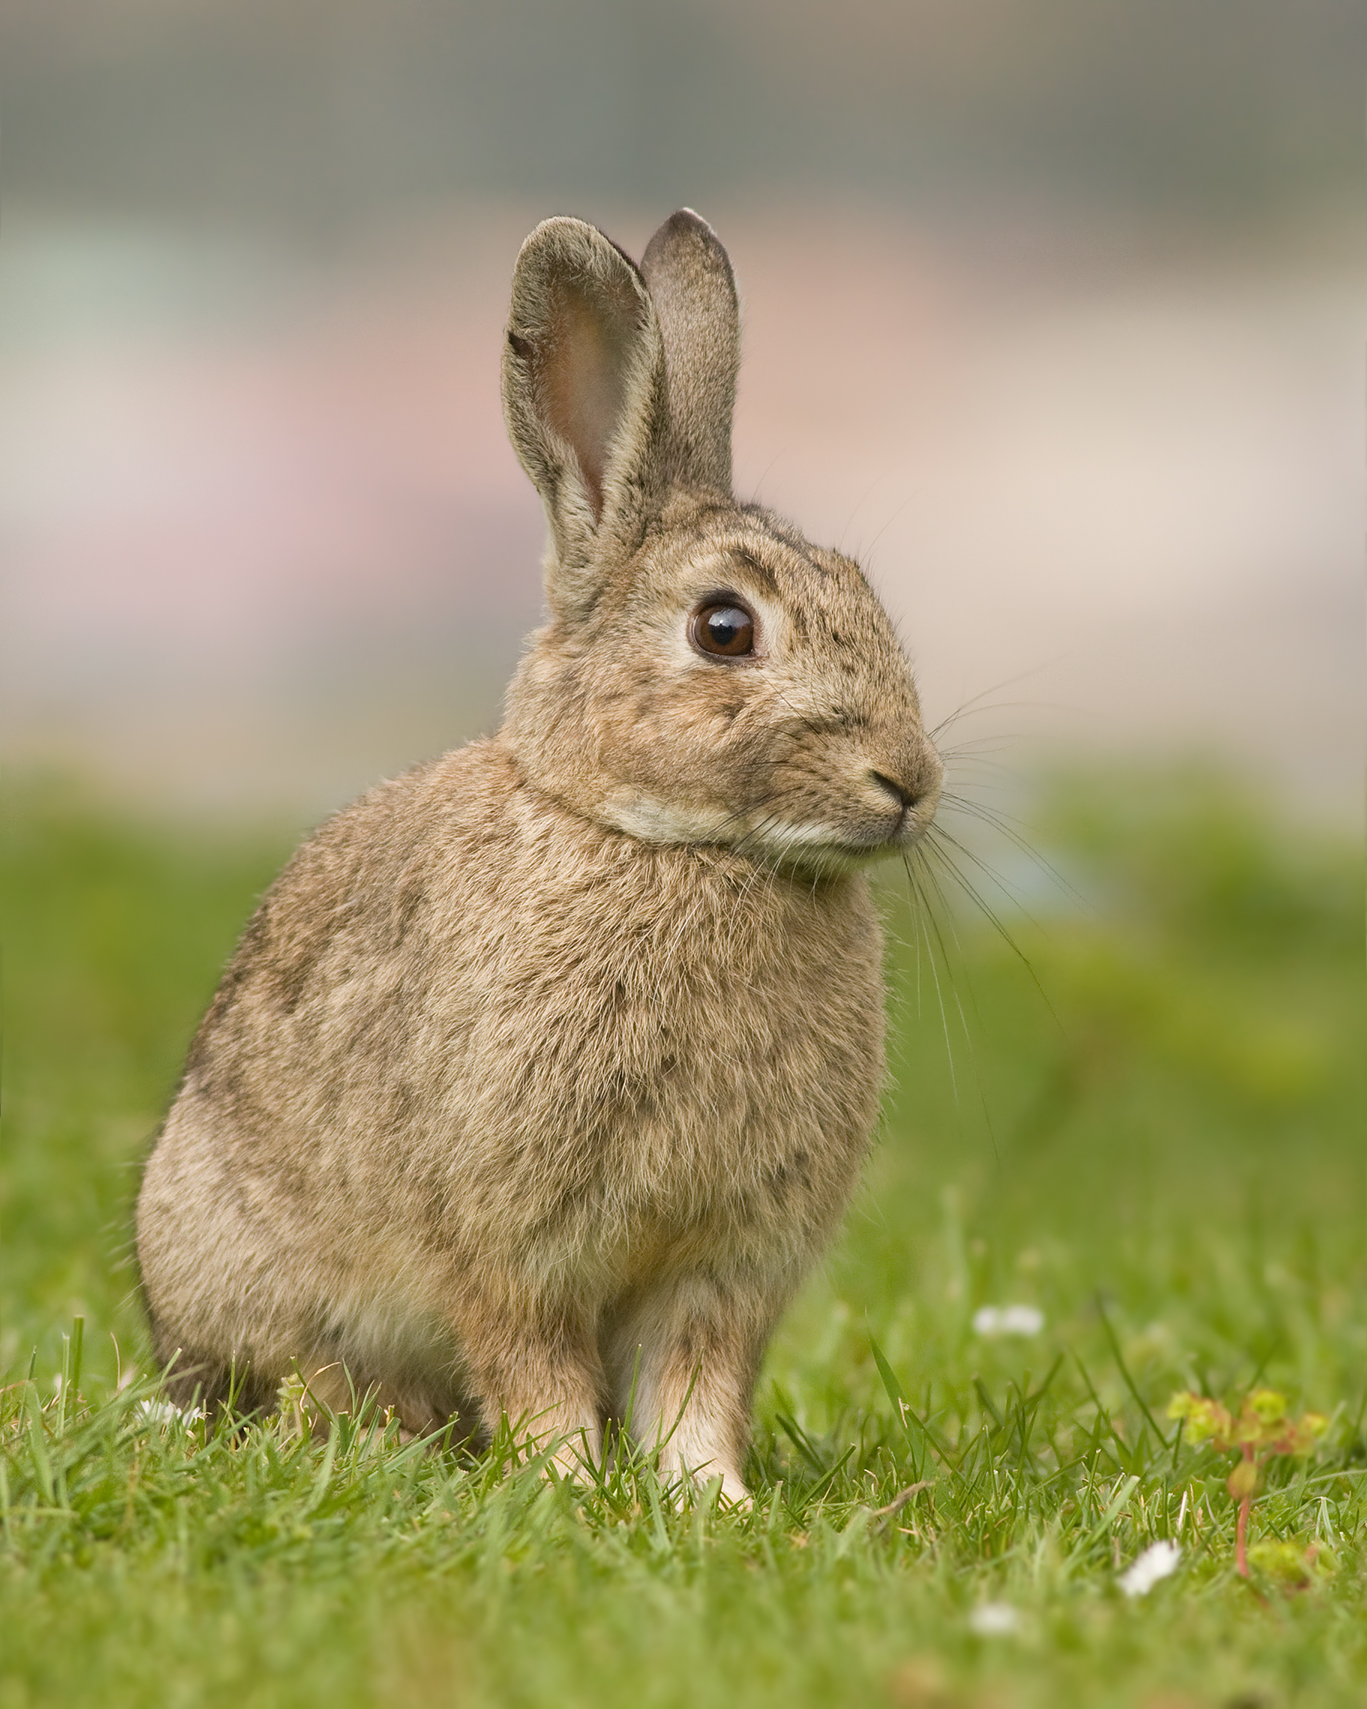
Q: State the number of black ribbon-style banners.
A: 0